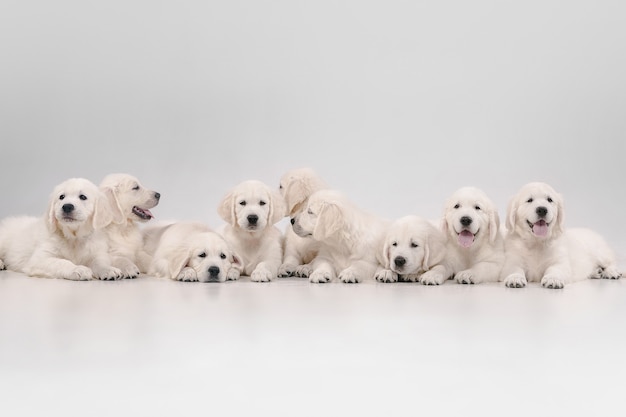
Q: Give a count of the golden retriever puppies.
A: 9